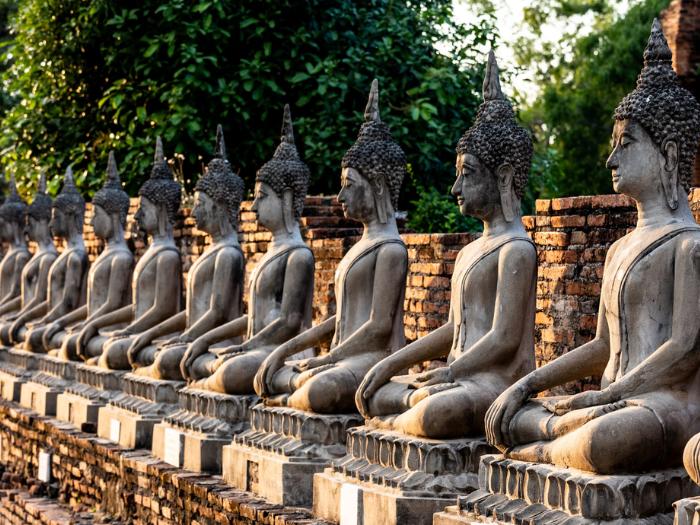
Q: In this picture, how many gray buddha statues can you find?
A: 10